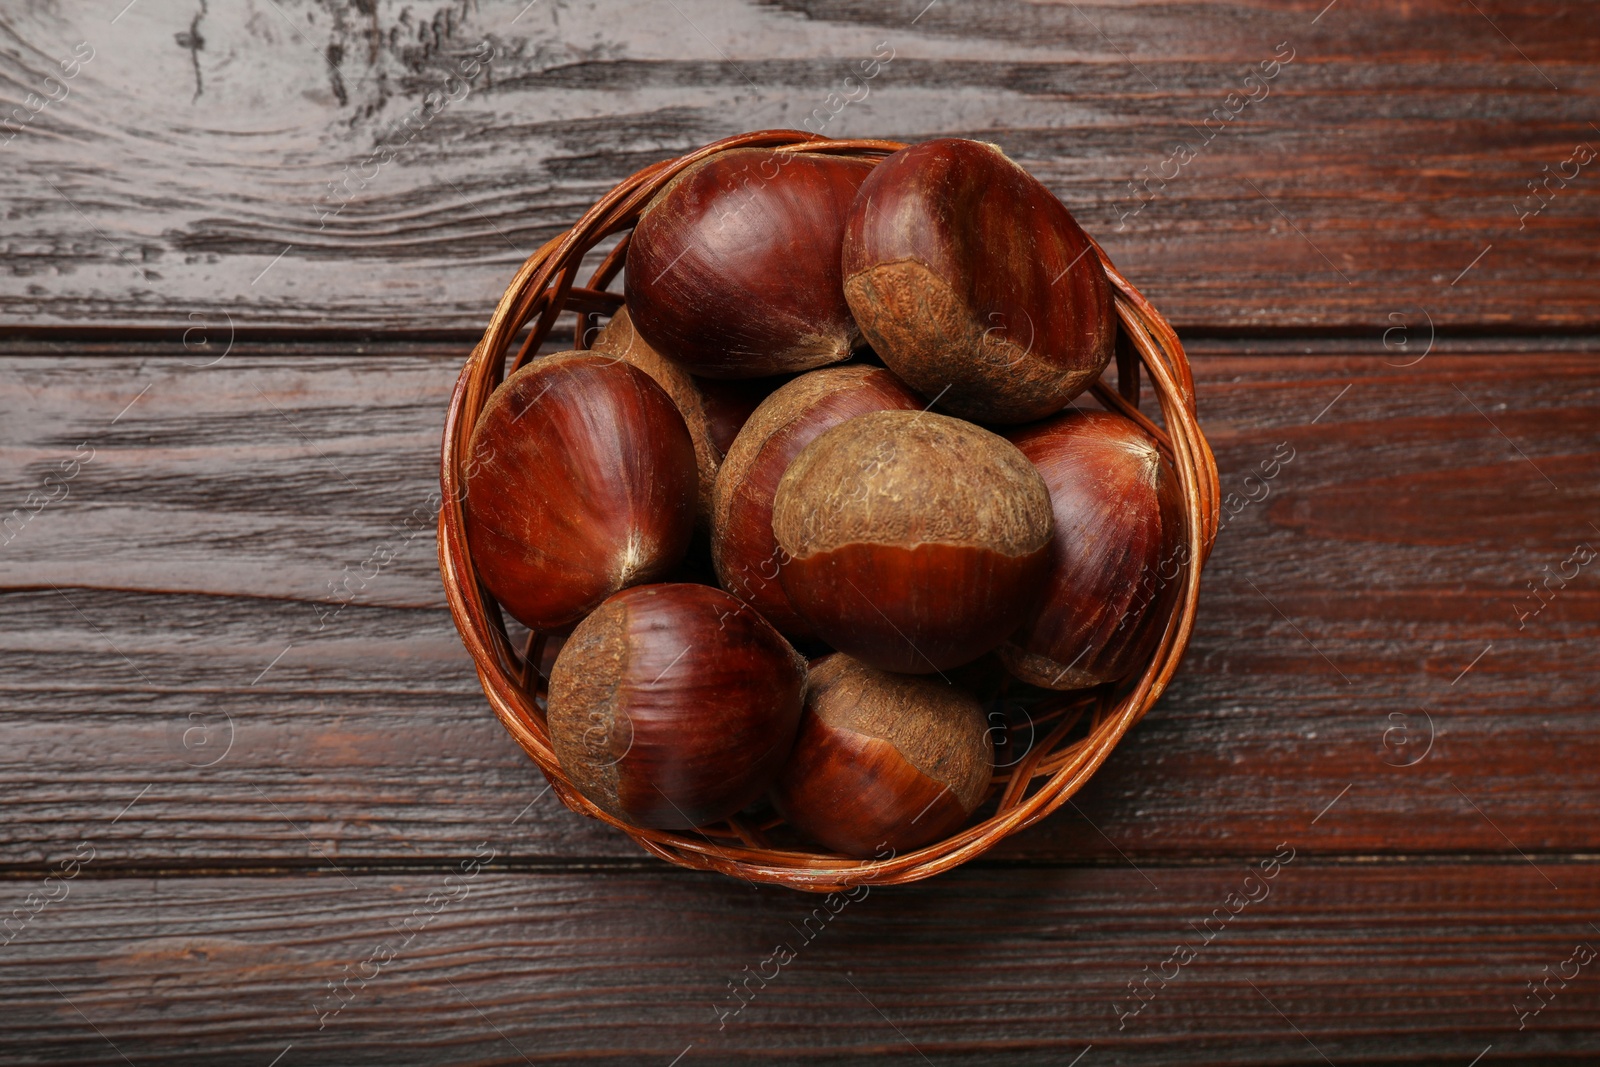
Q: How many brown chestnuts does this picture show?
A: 9